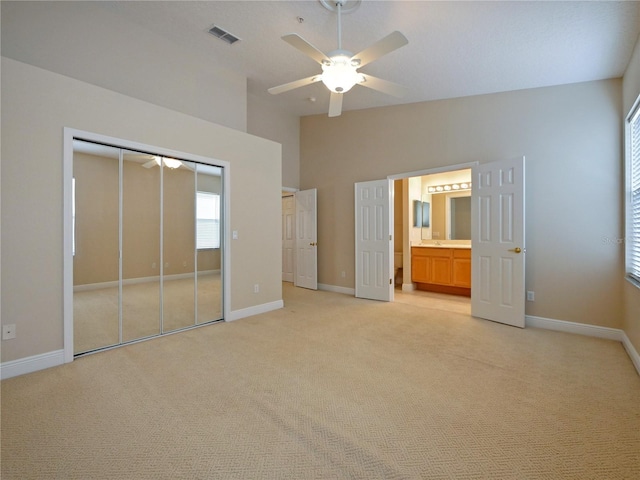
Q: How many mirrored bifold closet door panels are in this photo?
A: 4